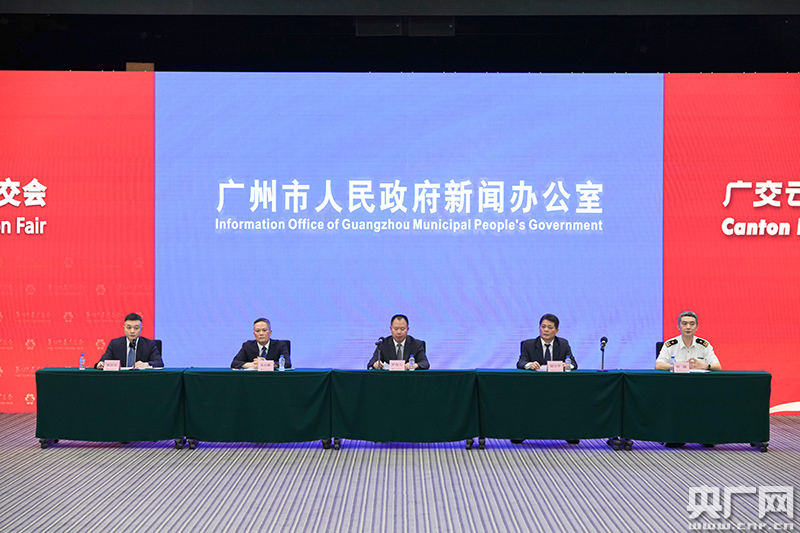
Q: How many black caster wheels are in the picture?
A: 10